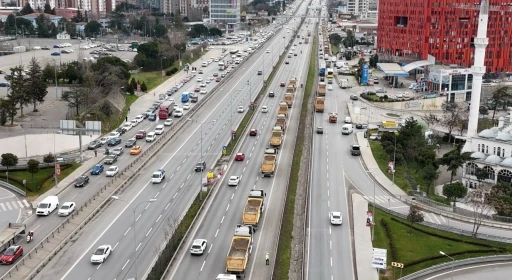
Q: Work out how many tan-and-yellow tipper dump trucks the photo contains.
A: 11